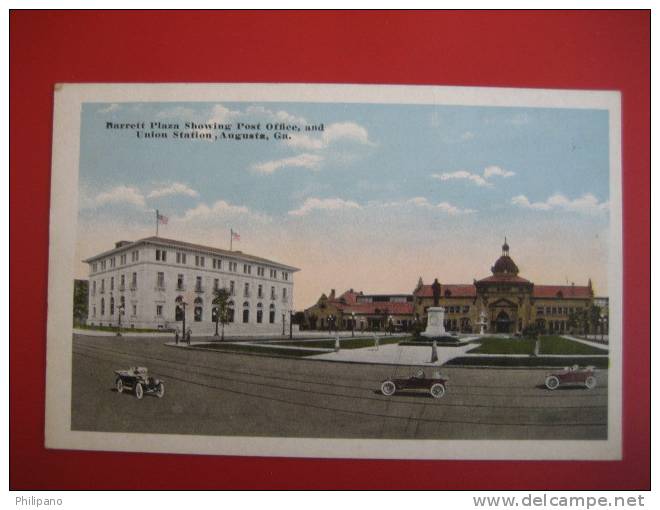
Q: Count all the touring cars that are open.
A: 3